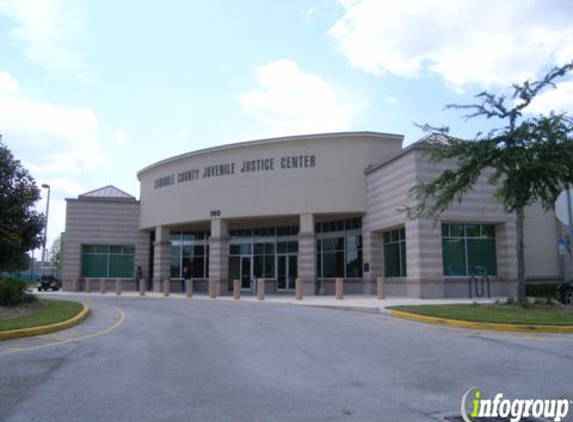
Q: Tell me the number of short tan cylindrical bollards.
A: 13